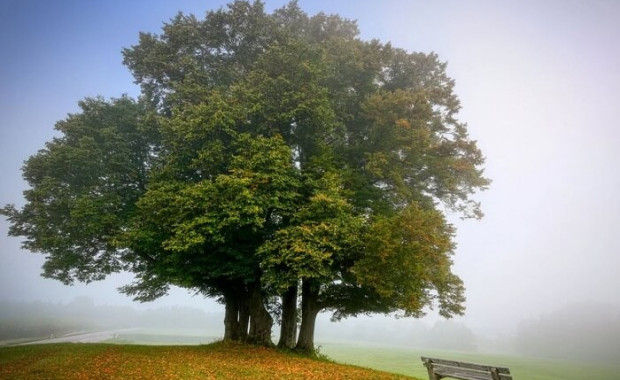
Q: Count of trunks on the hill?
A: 5